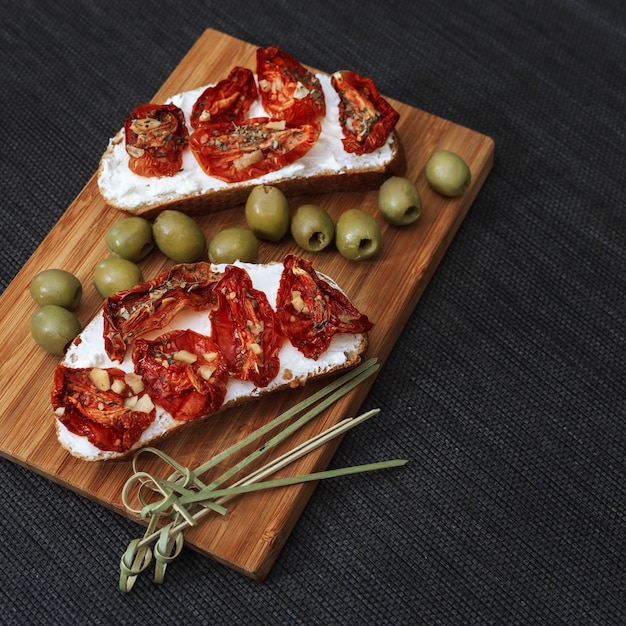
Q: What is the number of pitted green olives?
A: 11